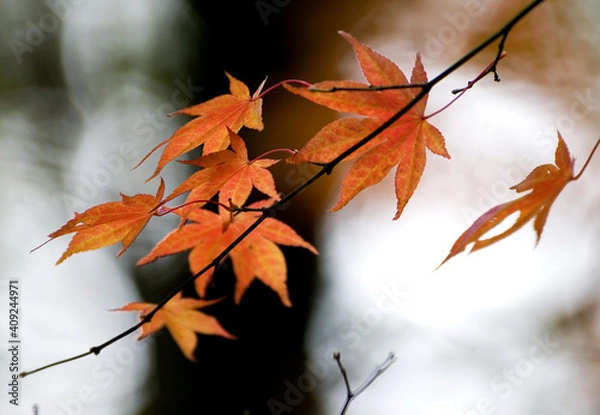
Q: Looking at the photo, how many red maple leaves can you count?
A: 7